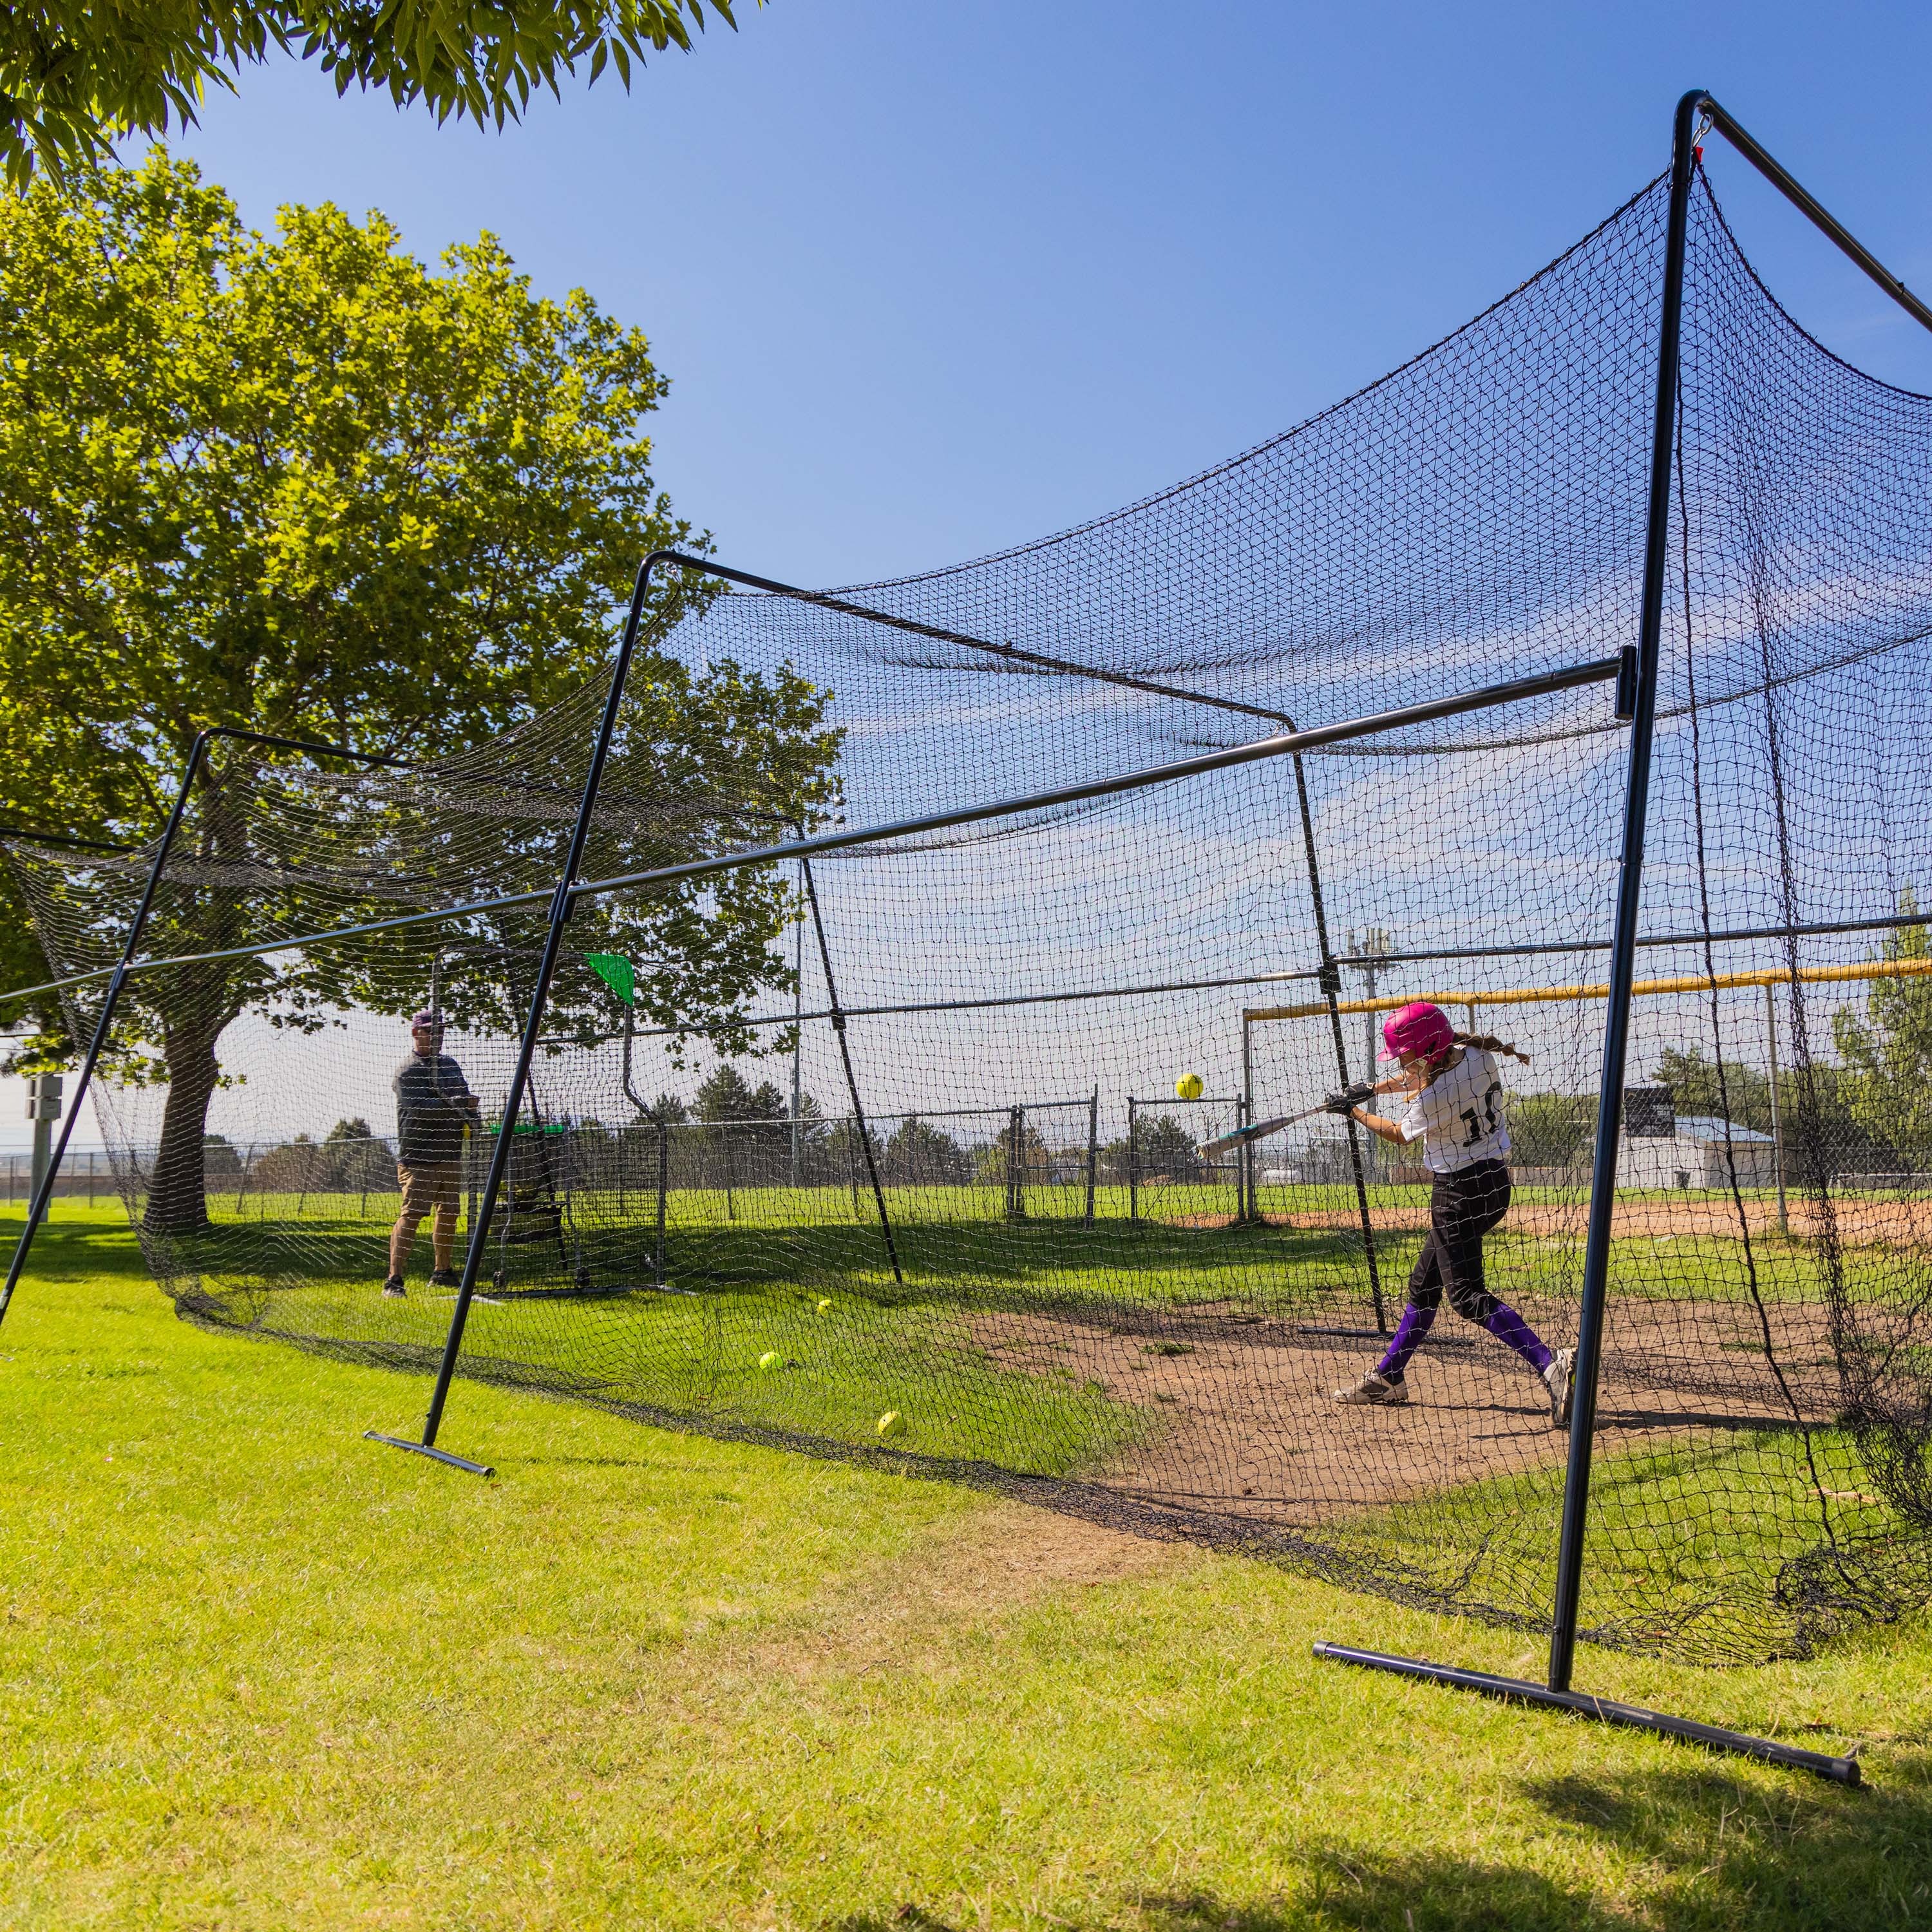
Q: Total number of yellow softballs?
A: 4